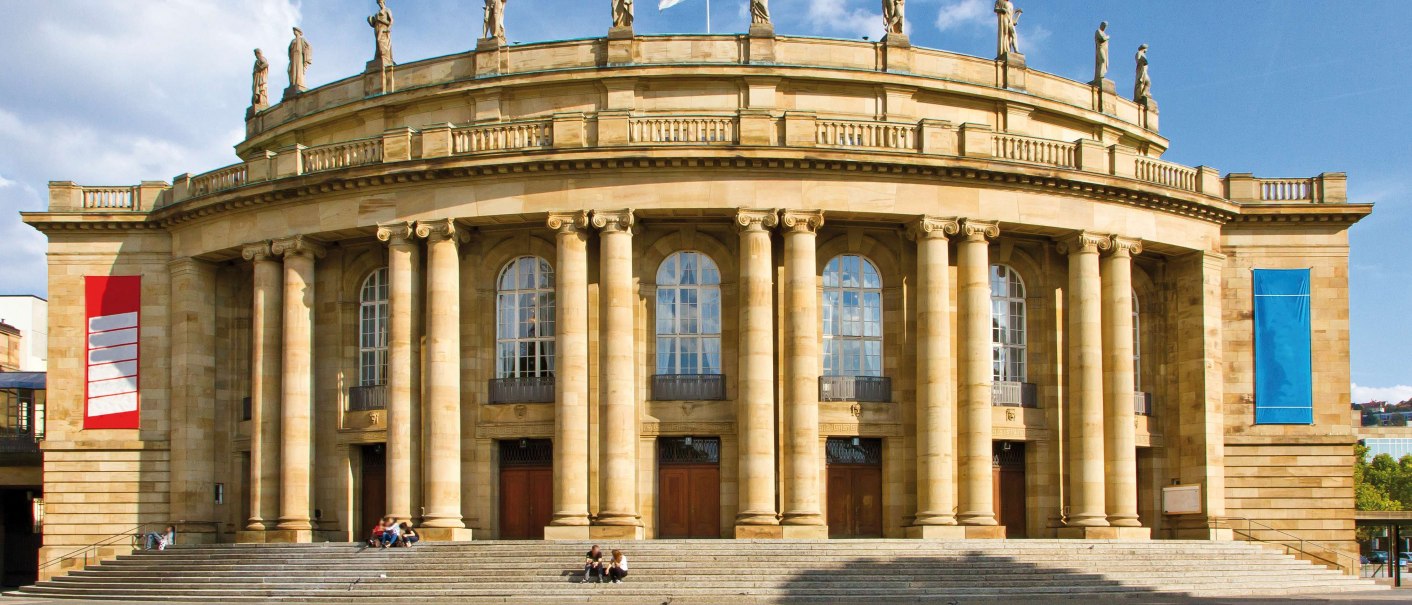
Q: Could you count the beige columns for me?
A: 12